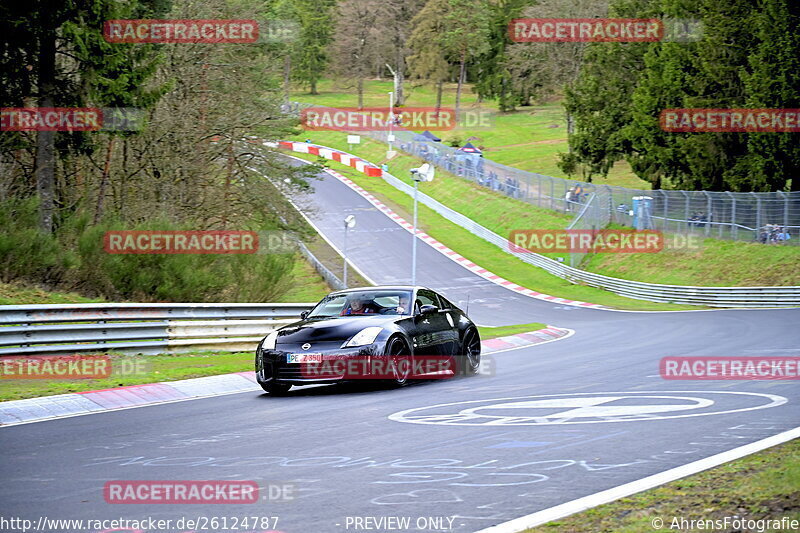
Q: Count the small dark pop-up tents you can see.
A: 2